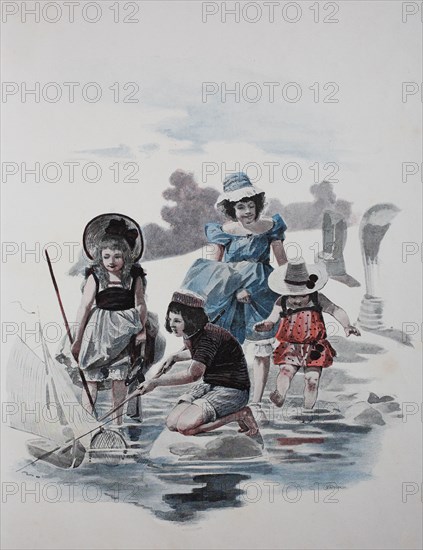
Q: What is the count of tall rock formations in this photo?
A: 2